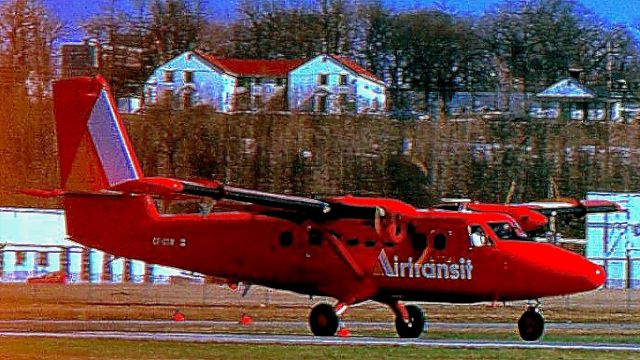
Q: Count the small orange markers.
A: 3